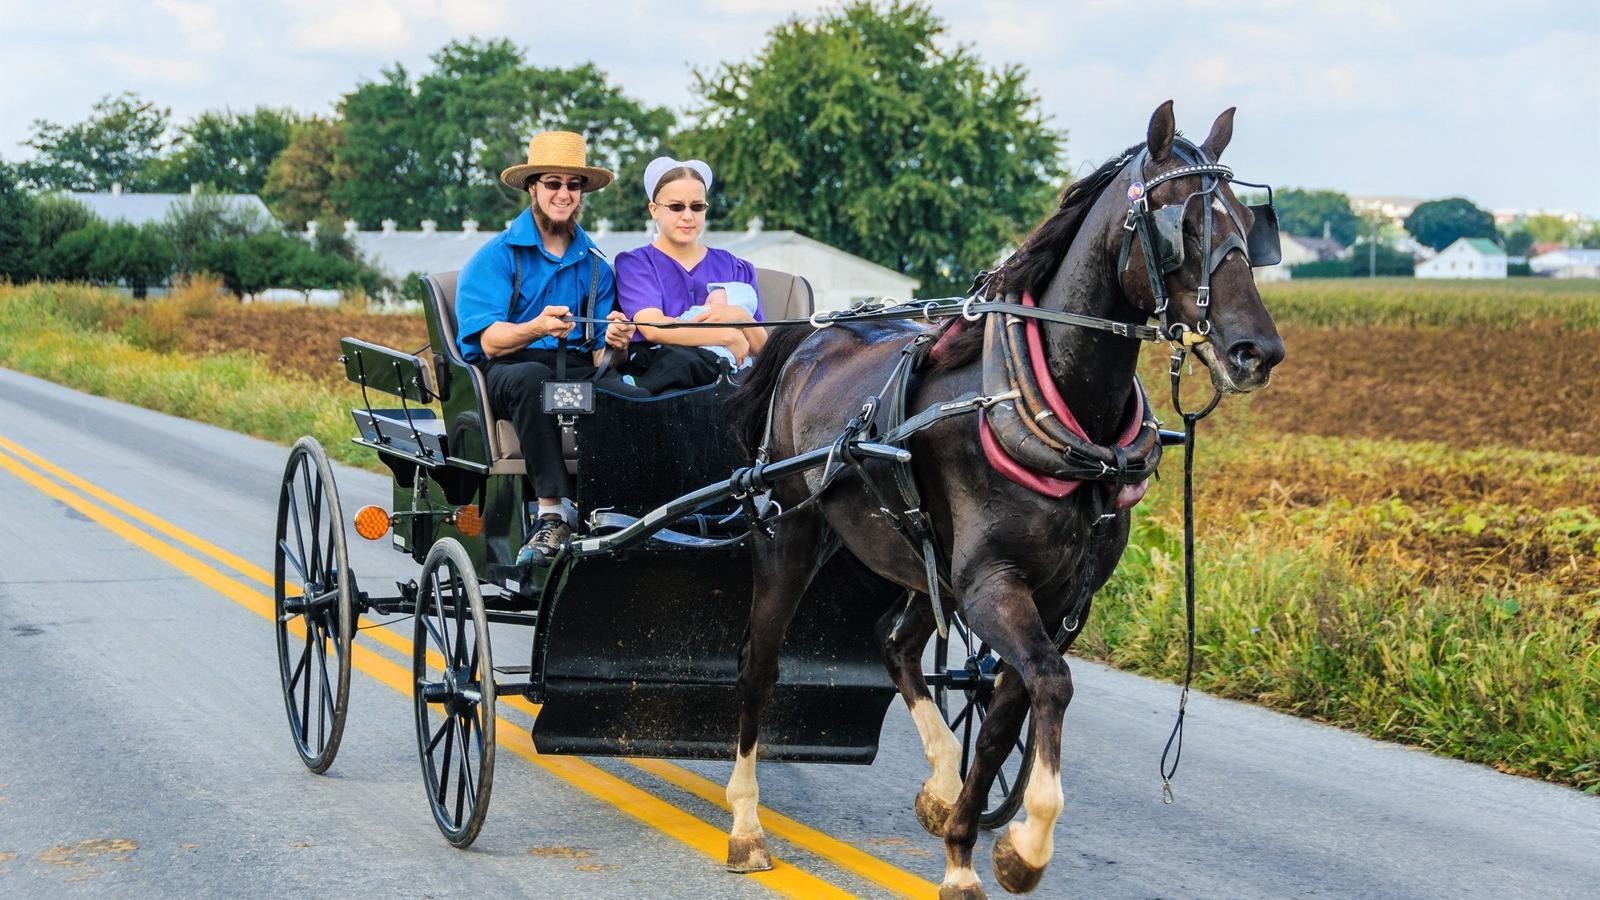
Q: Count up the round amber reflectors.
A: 2